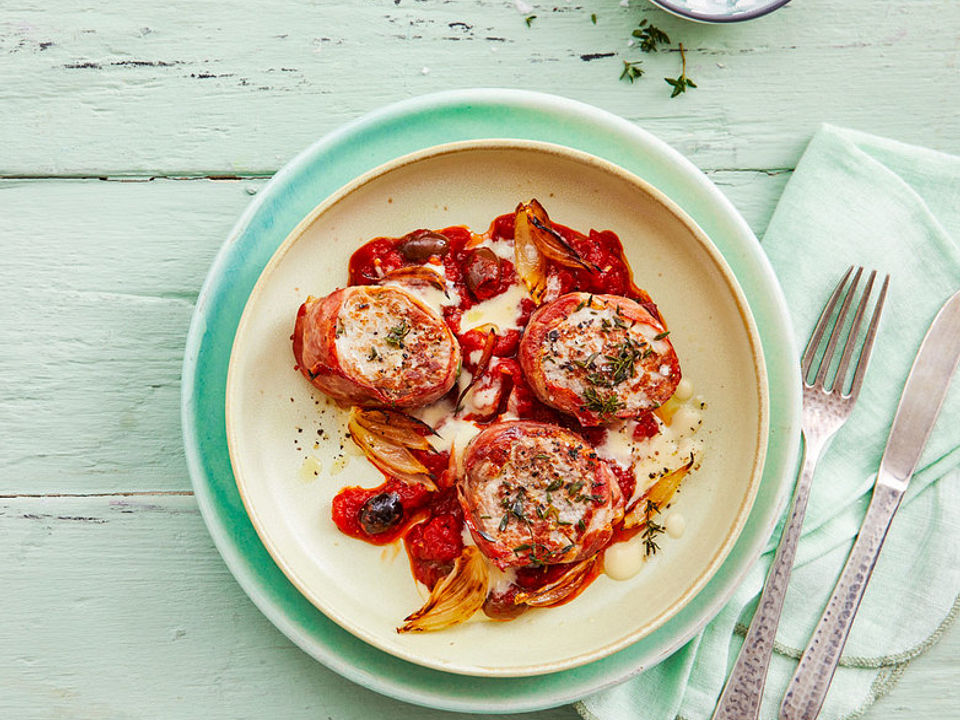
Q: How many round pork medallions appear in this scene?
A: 3